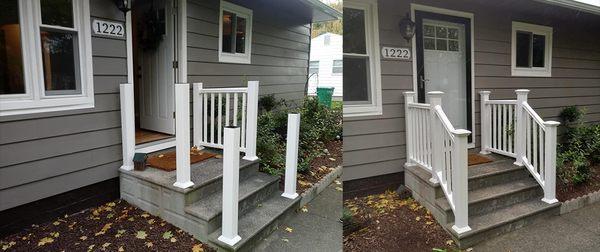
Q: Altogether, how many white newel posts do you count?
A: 12